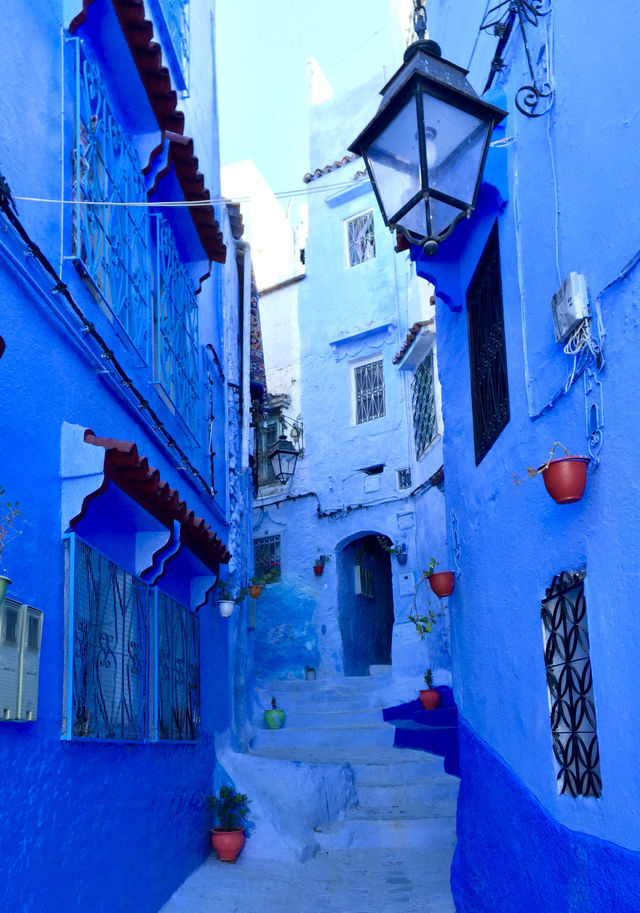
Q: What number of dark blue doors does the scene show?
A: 1